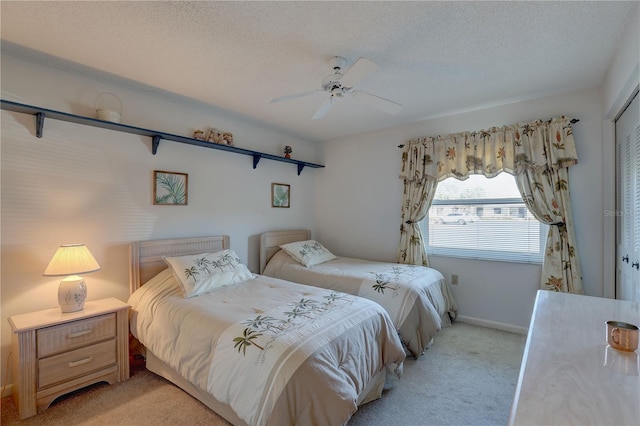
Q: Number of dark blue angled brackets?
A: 4